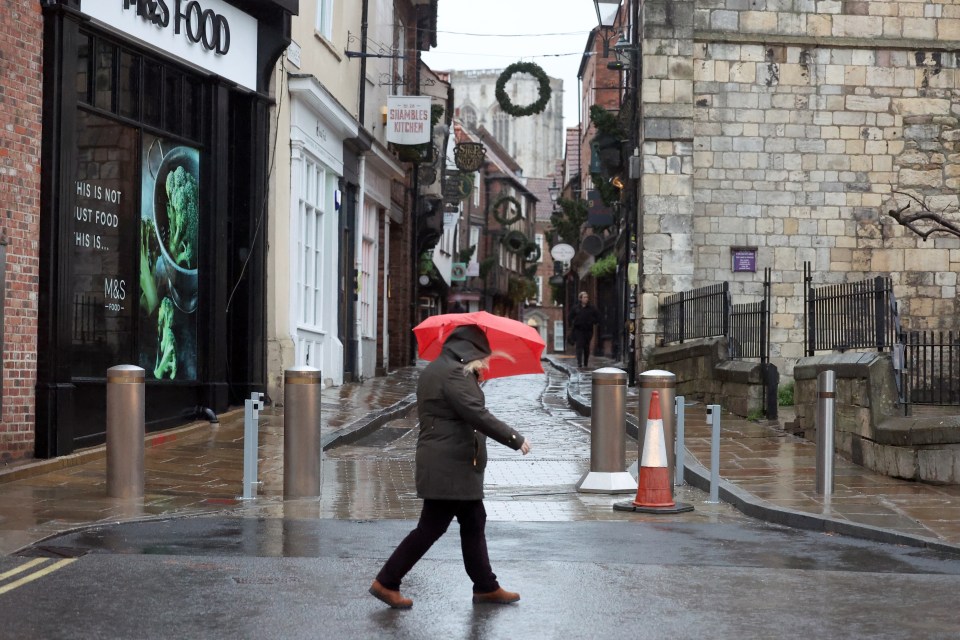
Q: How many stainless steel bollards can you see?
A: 5